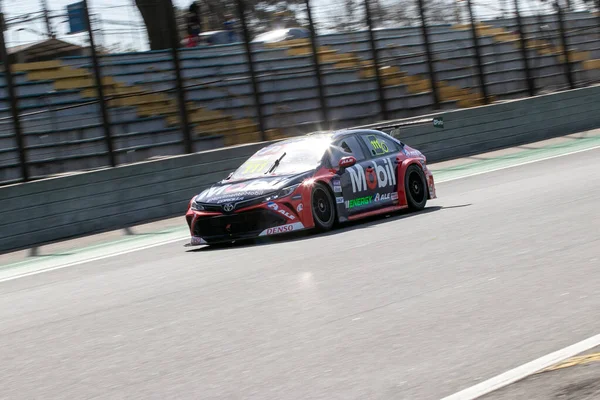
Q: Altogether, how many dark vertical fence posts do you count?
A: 10